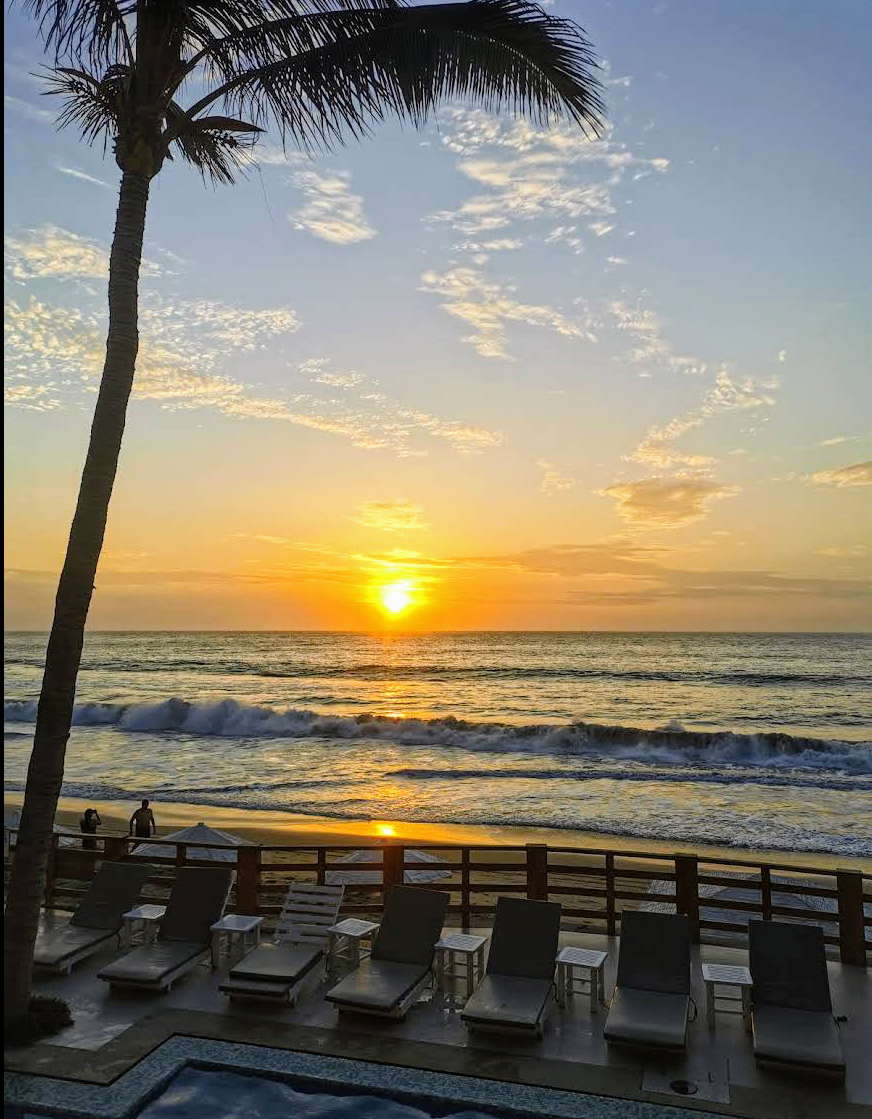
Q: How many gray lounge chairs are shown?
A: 7